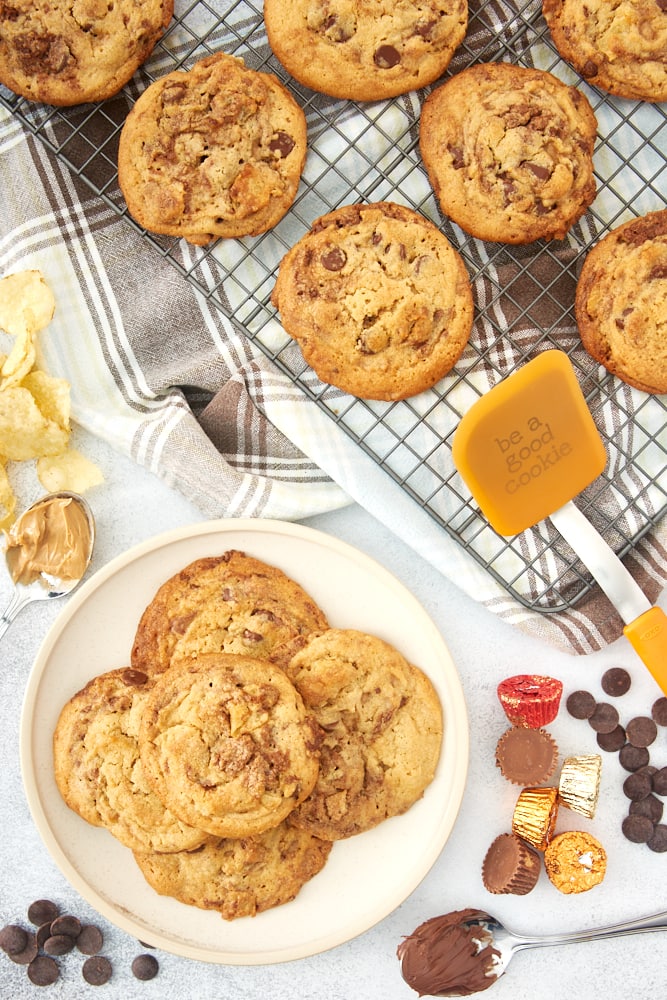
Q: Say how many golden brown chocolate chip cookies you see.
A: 12